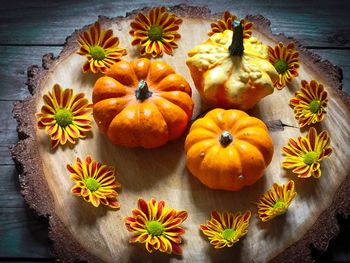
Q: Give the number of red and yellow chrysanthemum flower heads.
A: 11